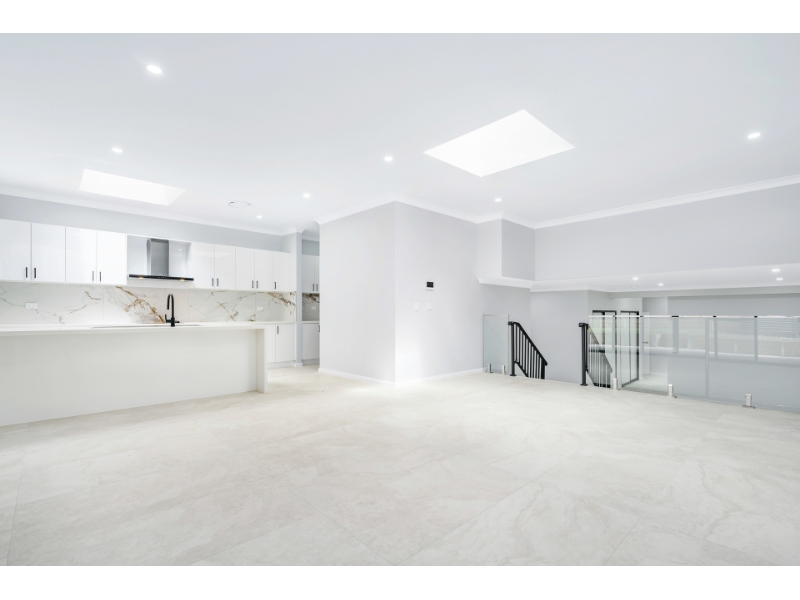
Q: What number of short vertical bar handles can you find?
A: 13